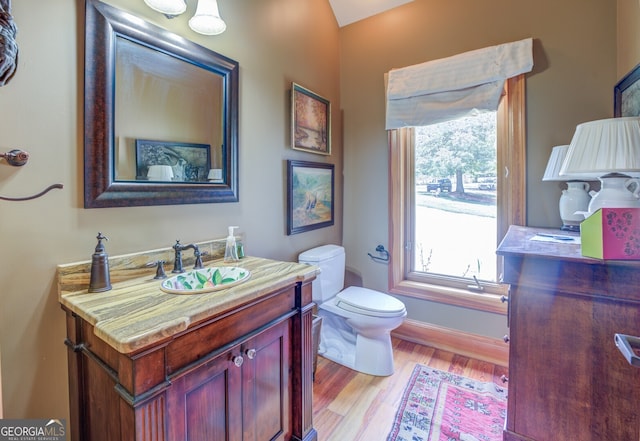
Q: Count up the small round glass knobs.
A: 2